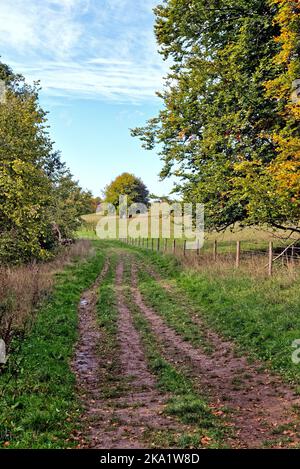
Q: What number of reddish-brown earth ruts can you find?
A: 4